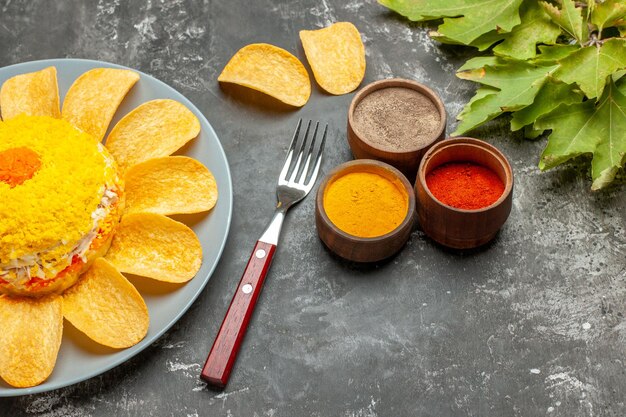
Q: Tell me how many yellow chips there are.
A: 9